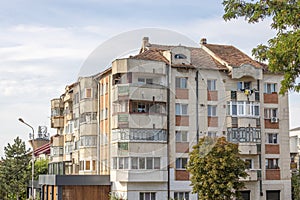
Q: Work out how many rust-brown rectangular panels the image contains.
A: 10